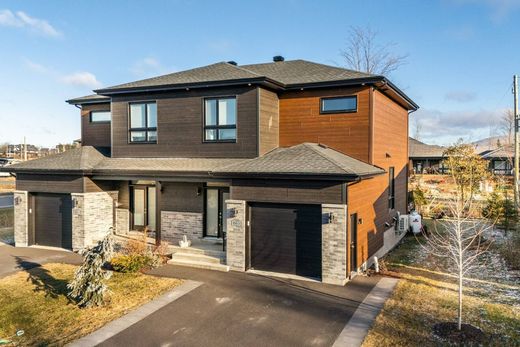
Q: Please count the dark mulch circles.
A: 1